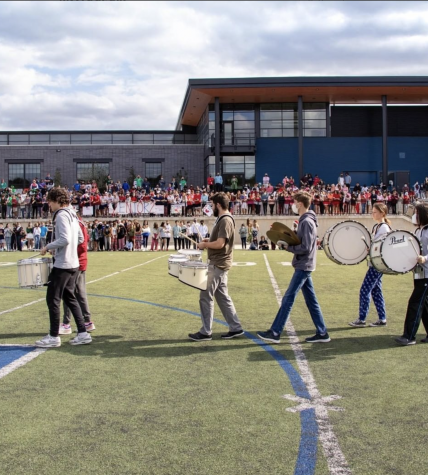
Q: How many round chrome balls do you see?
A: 0